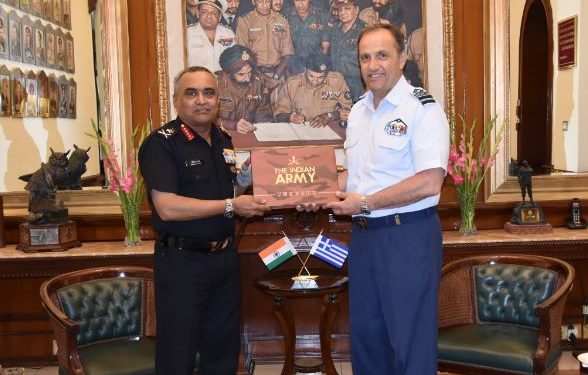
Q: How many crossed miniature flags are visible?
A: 2